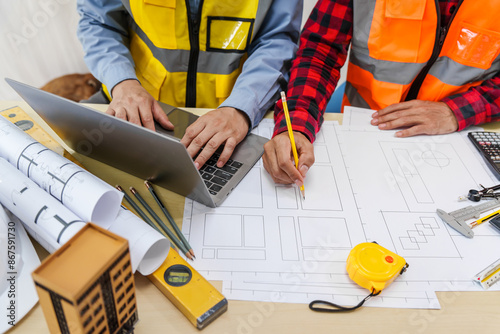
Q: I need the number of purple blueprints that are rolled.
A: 0